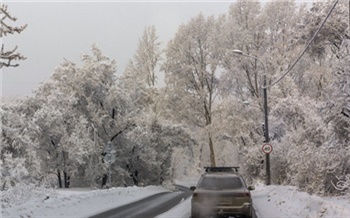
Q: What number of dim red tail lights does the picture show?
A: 2